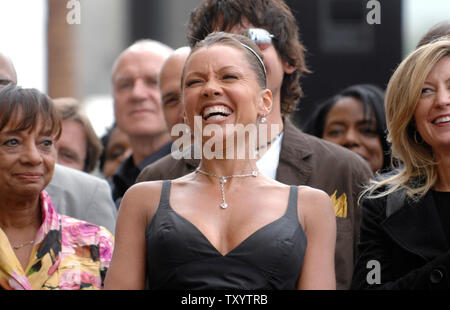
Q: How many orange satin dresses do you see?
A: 0